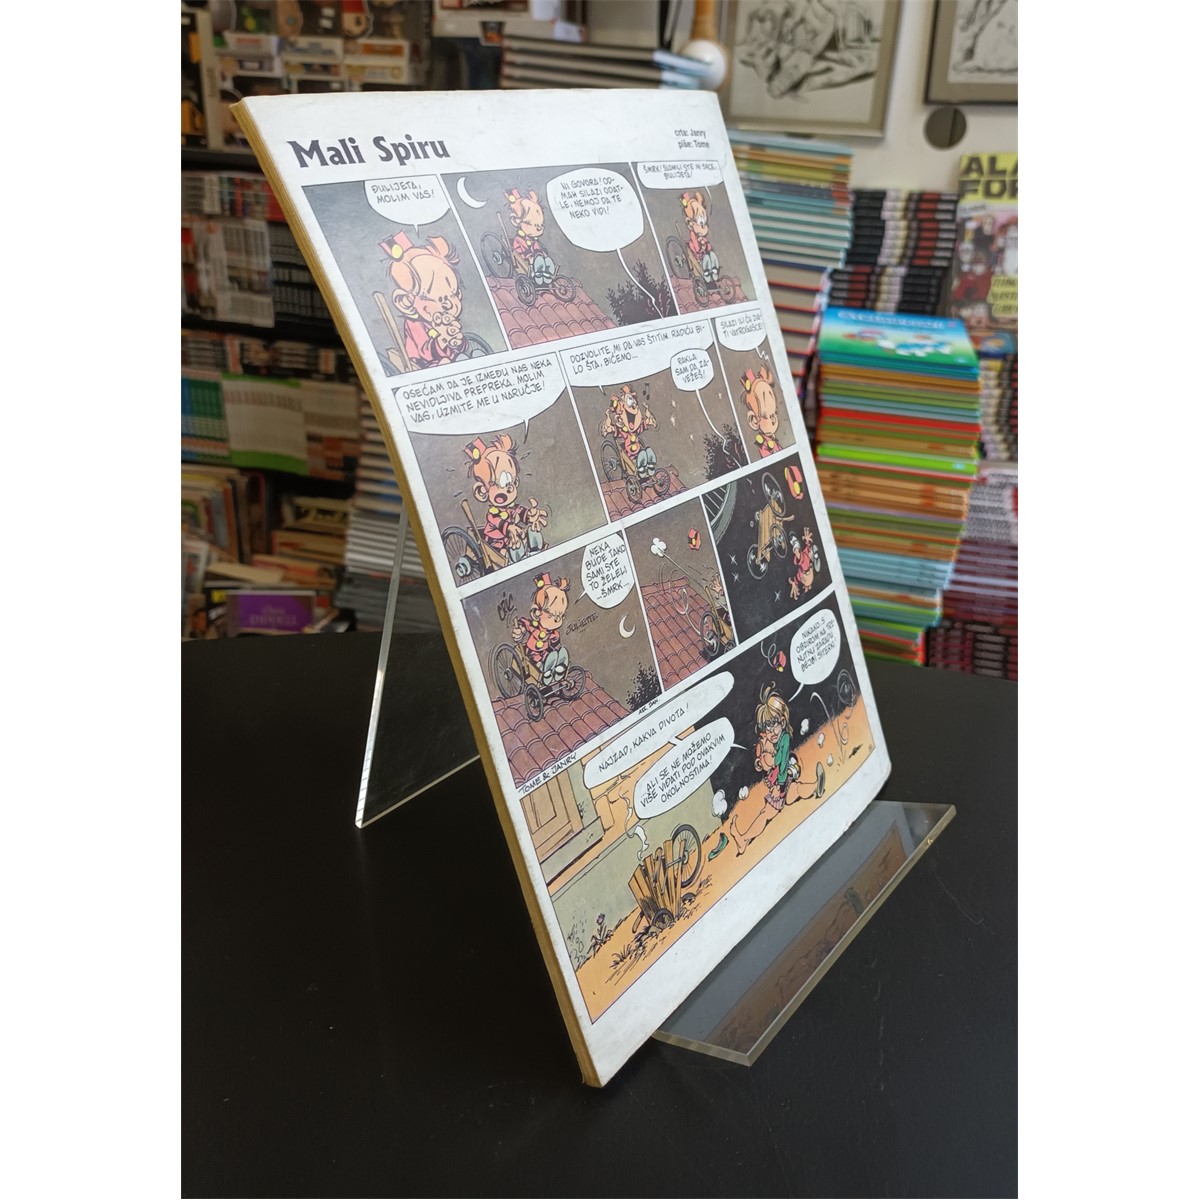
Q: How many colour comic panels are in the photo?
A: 10